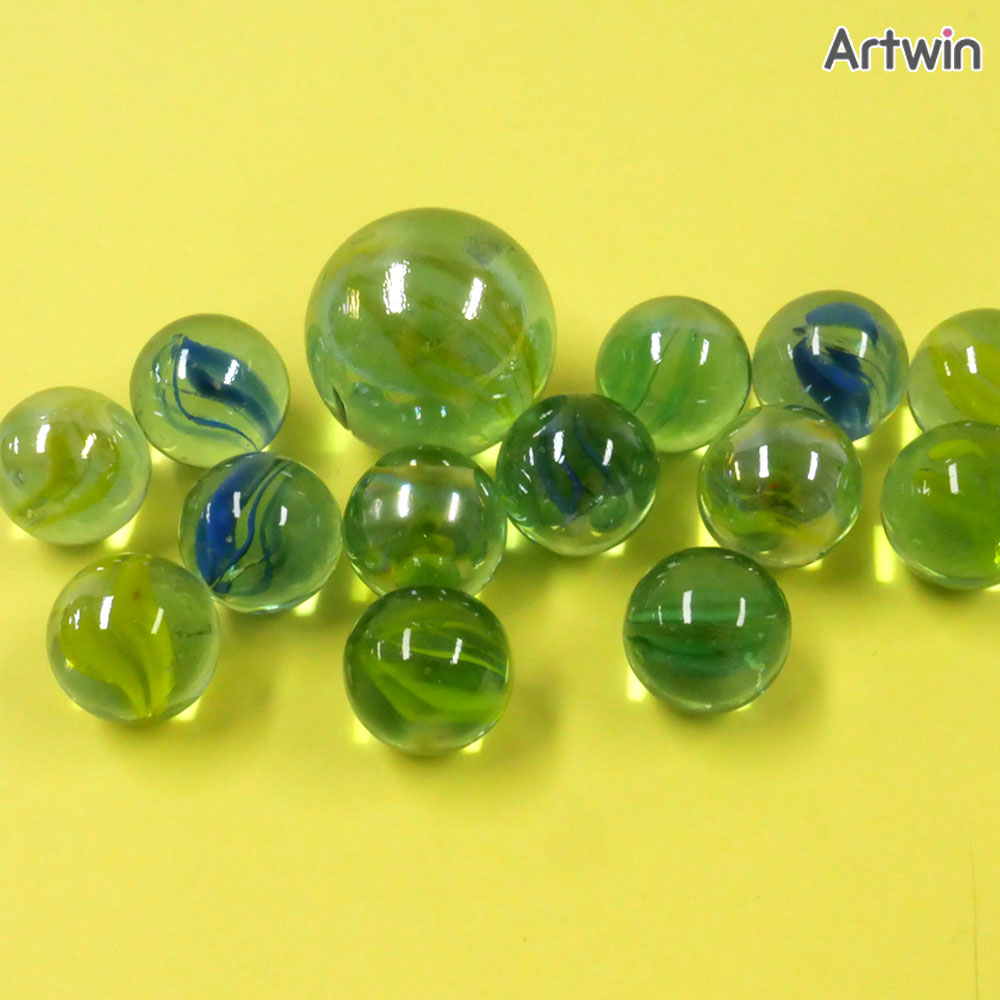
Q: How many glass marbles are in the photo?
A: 14